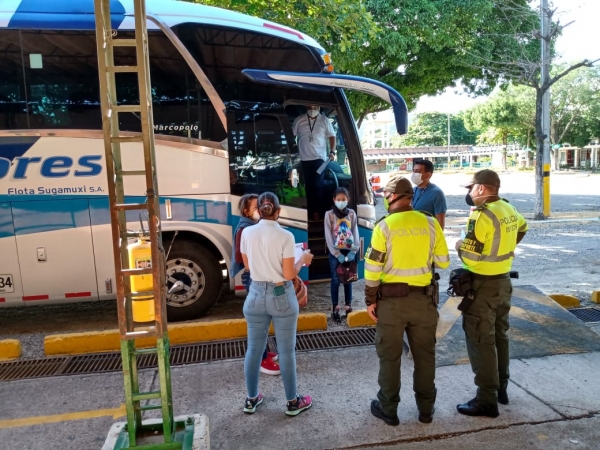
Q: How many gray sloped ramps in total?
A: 1